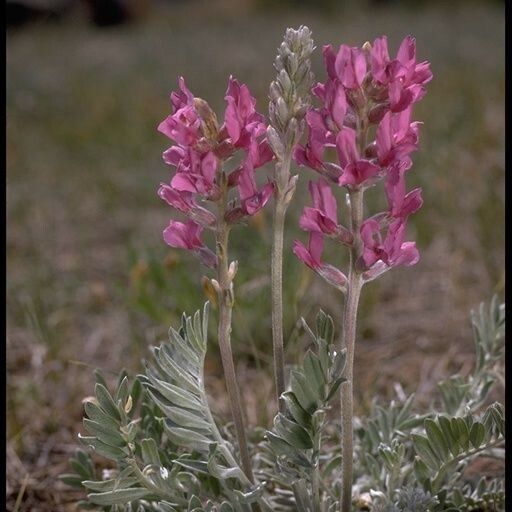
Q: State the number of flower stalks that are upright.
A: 3